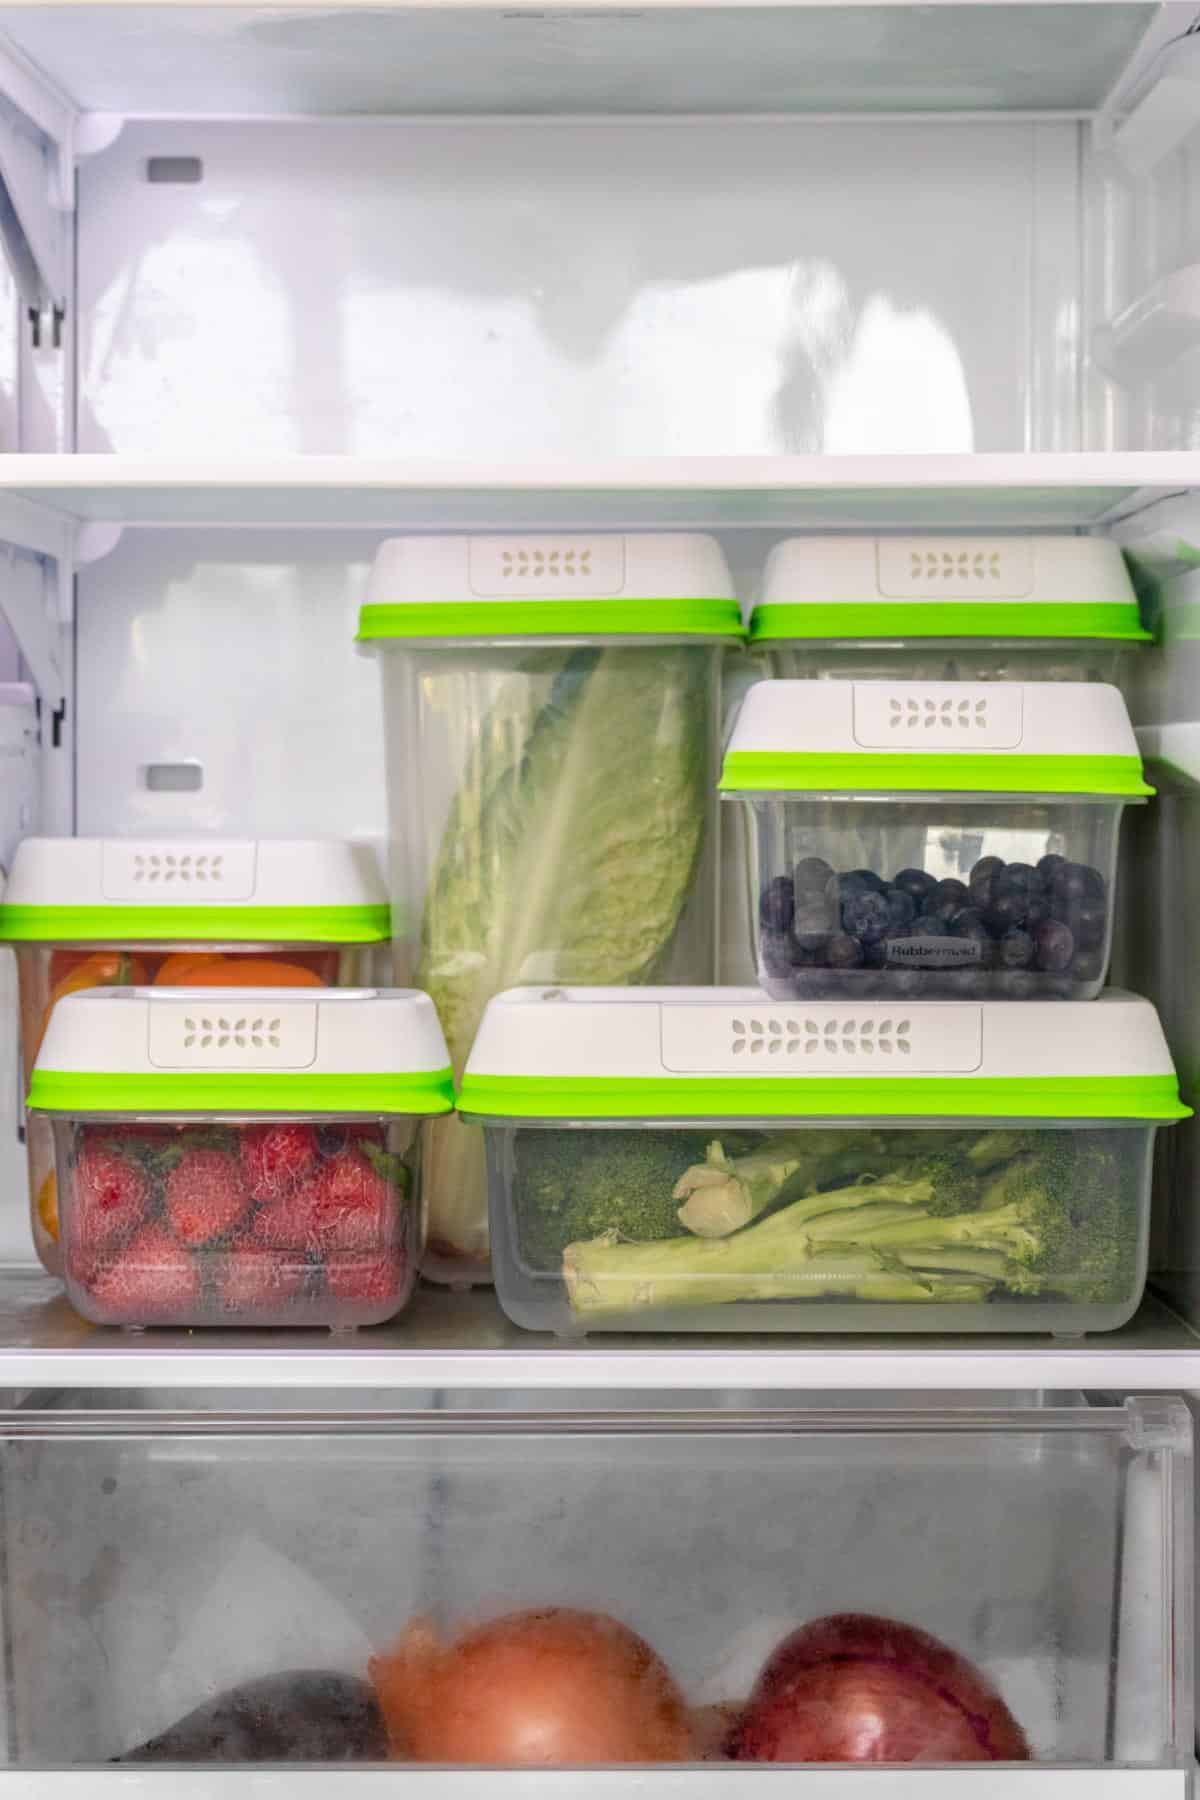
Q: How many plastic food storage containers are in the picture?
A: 6